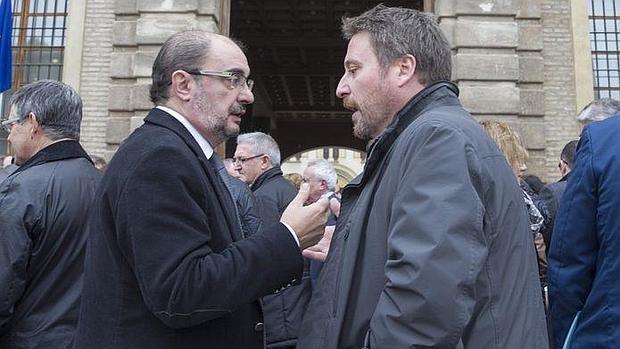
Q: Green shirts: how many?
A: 0